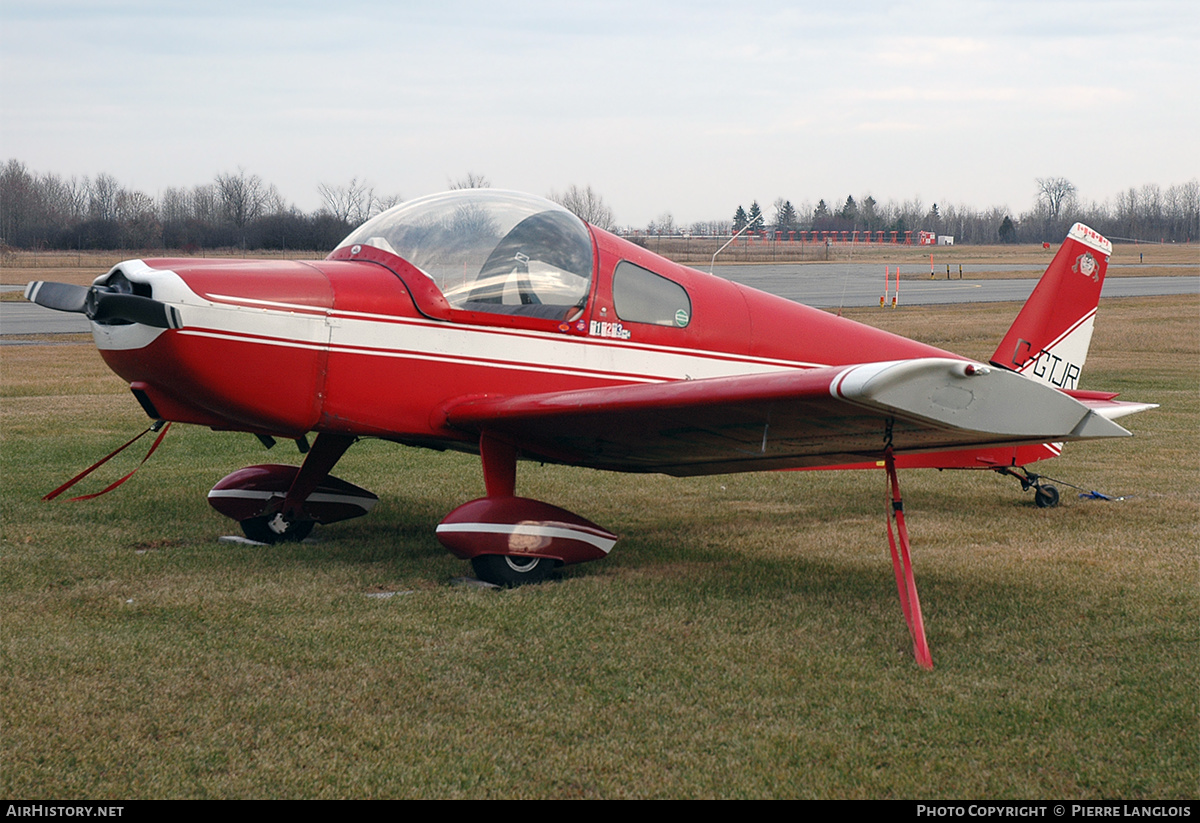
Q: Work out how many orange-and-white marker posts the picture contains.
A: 3